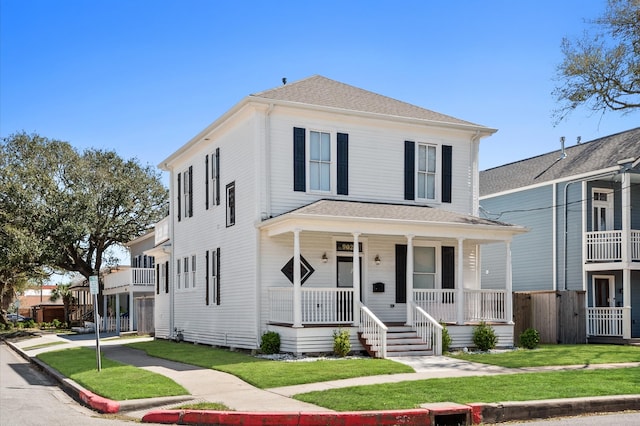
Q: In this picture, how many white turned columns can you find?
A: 5